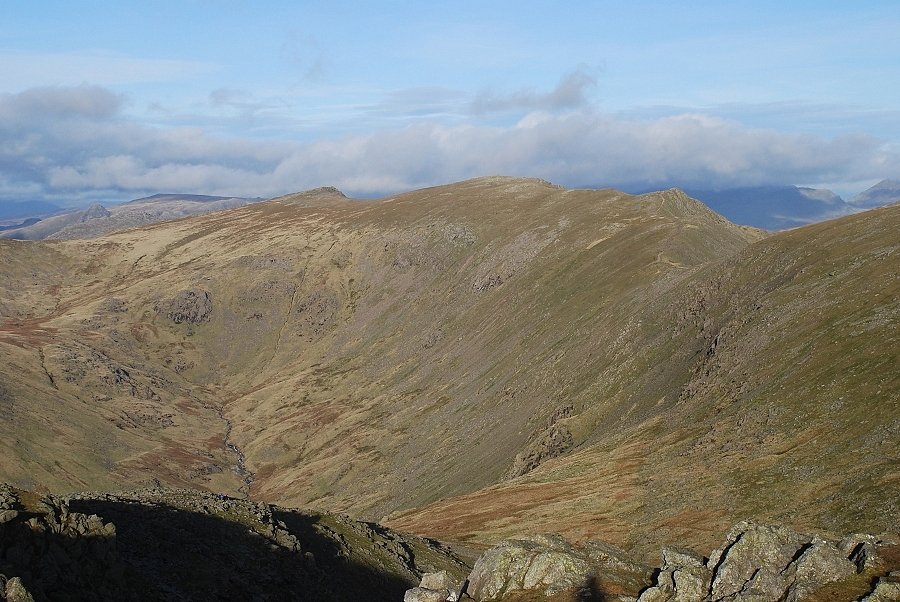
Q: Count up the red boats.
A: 0